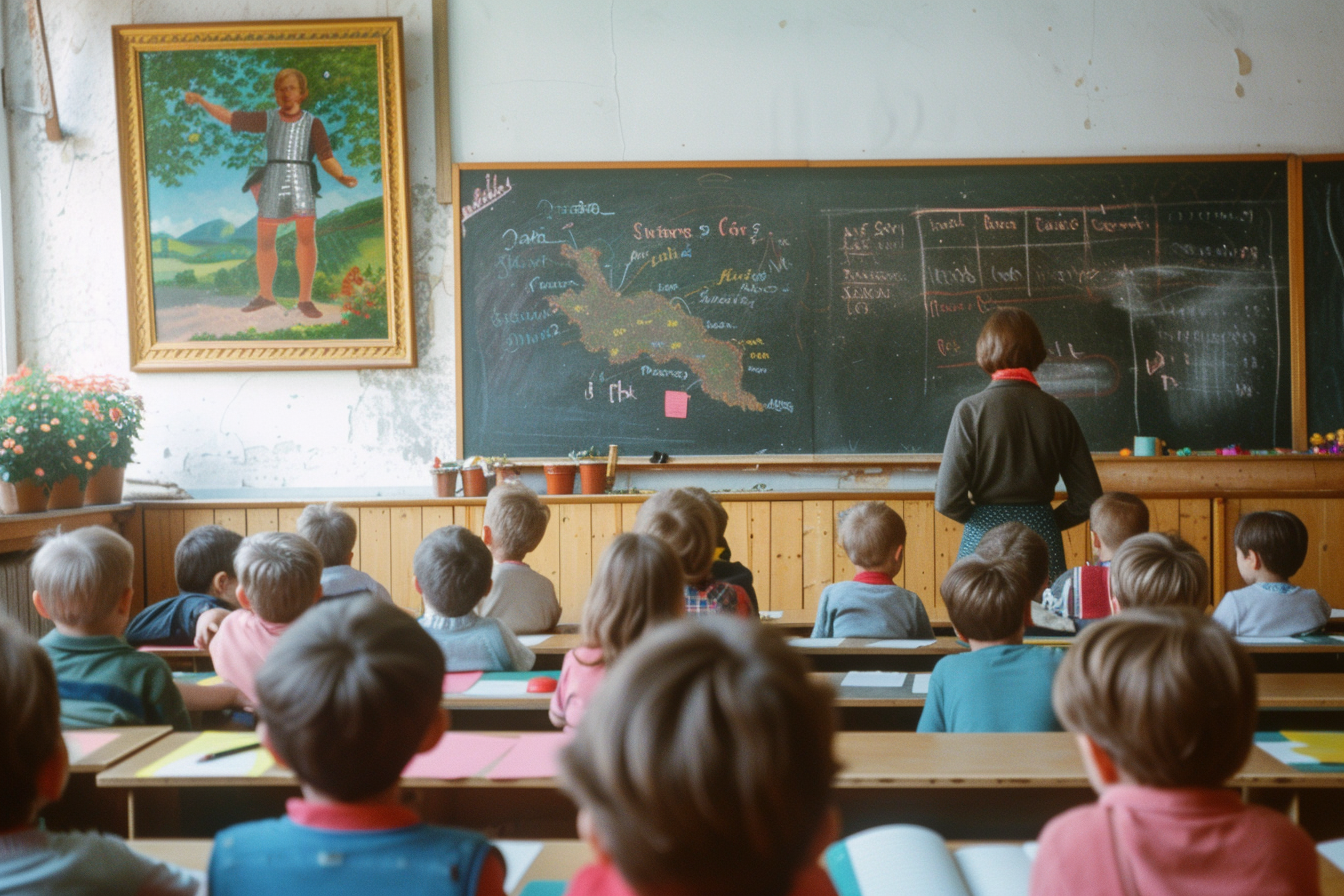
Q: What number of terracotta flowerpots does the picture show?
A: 8